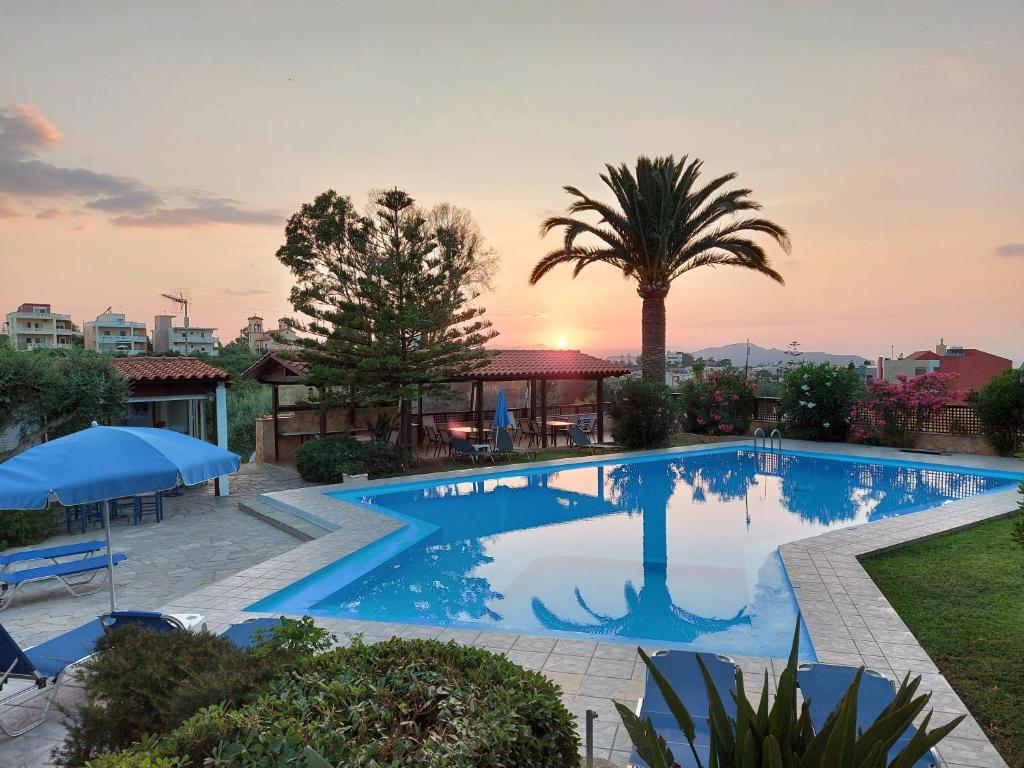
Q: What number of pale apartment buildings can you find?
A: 3